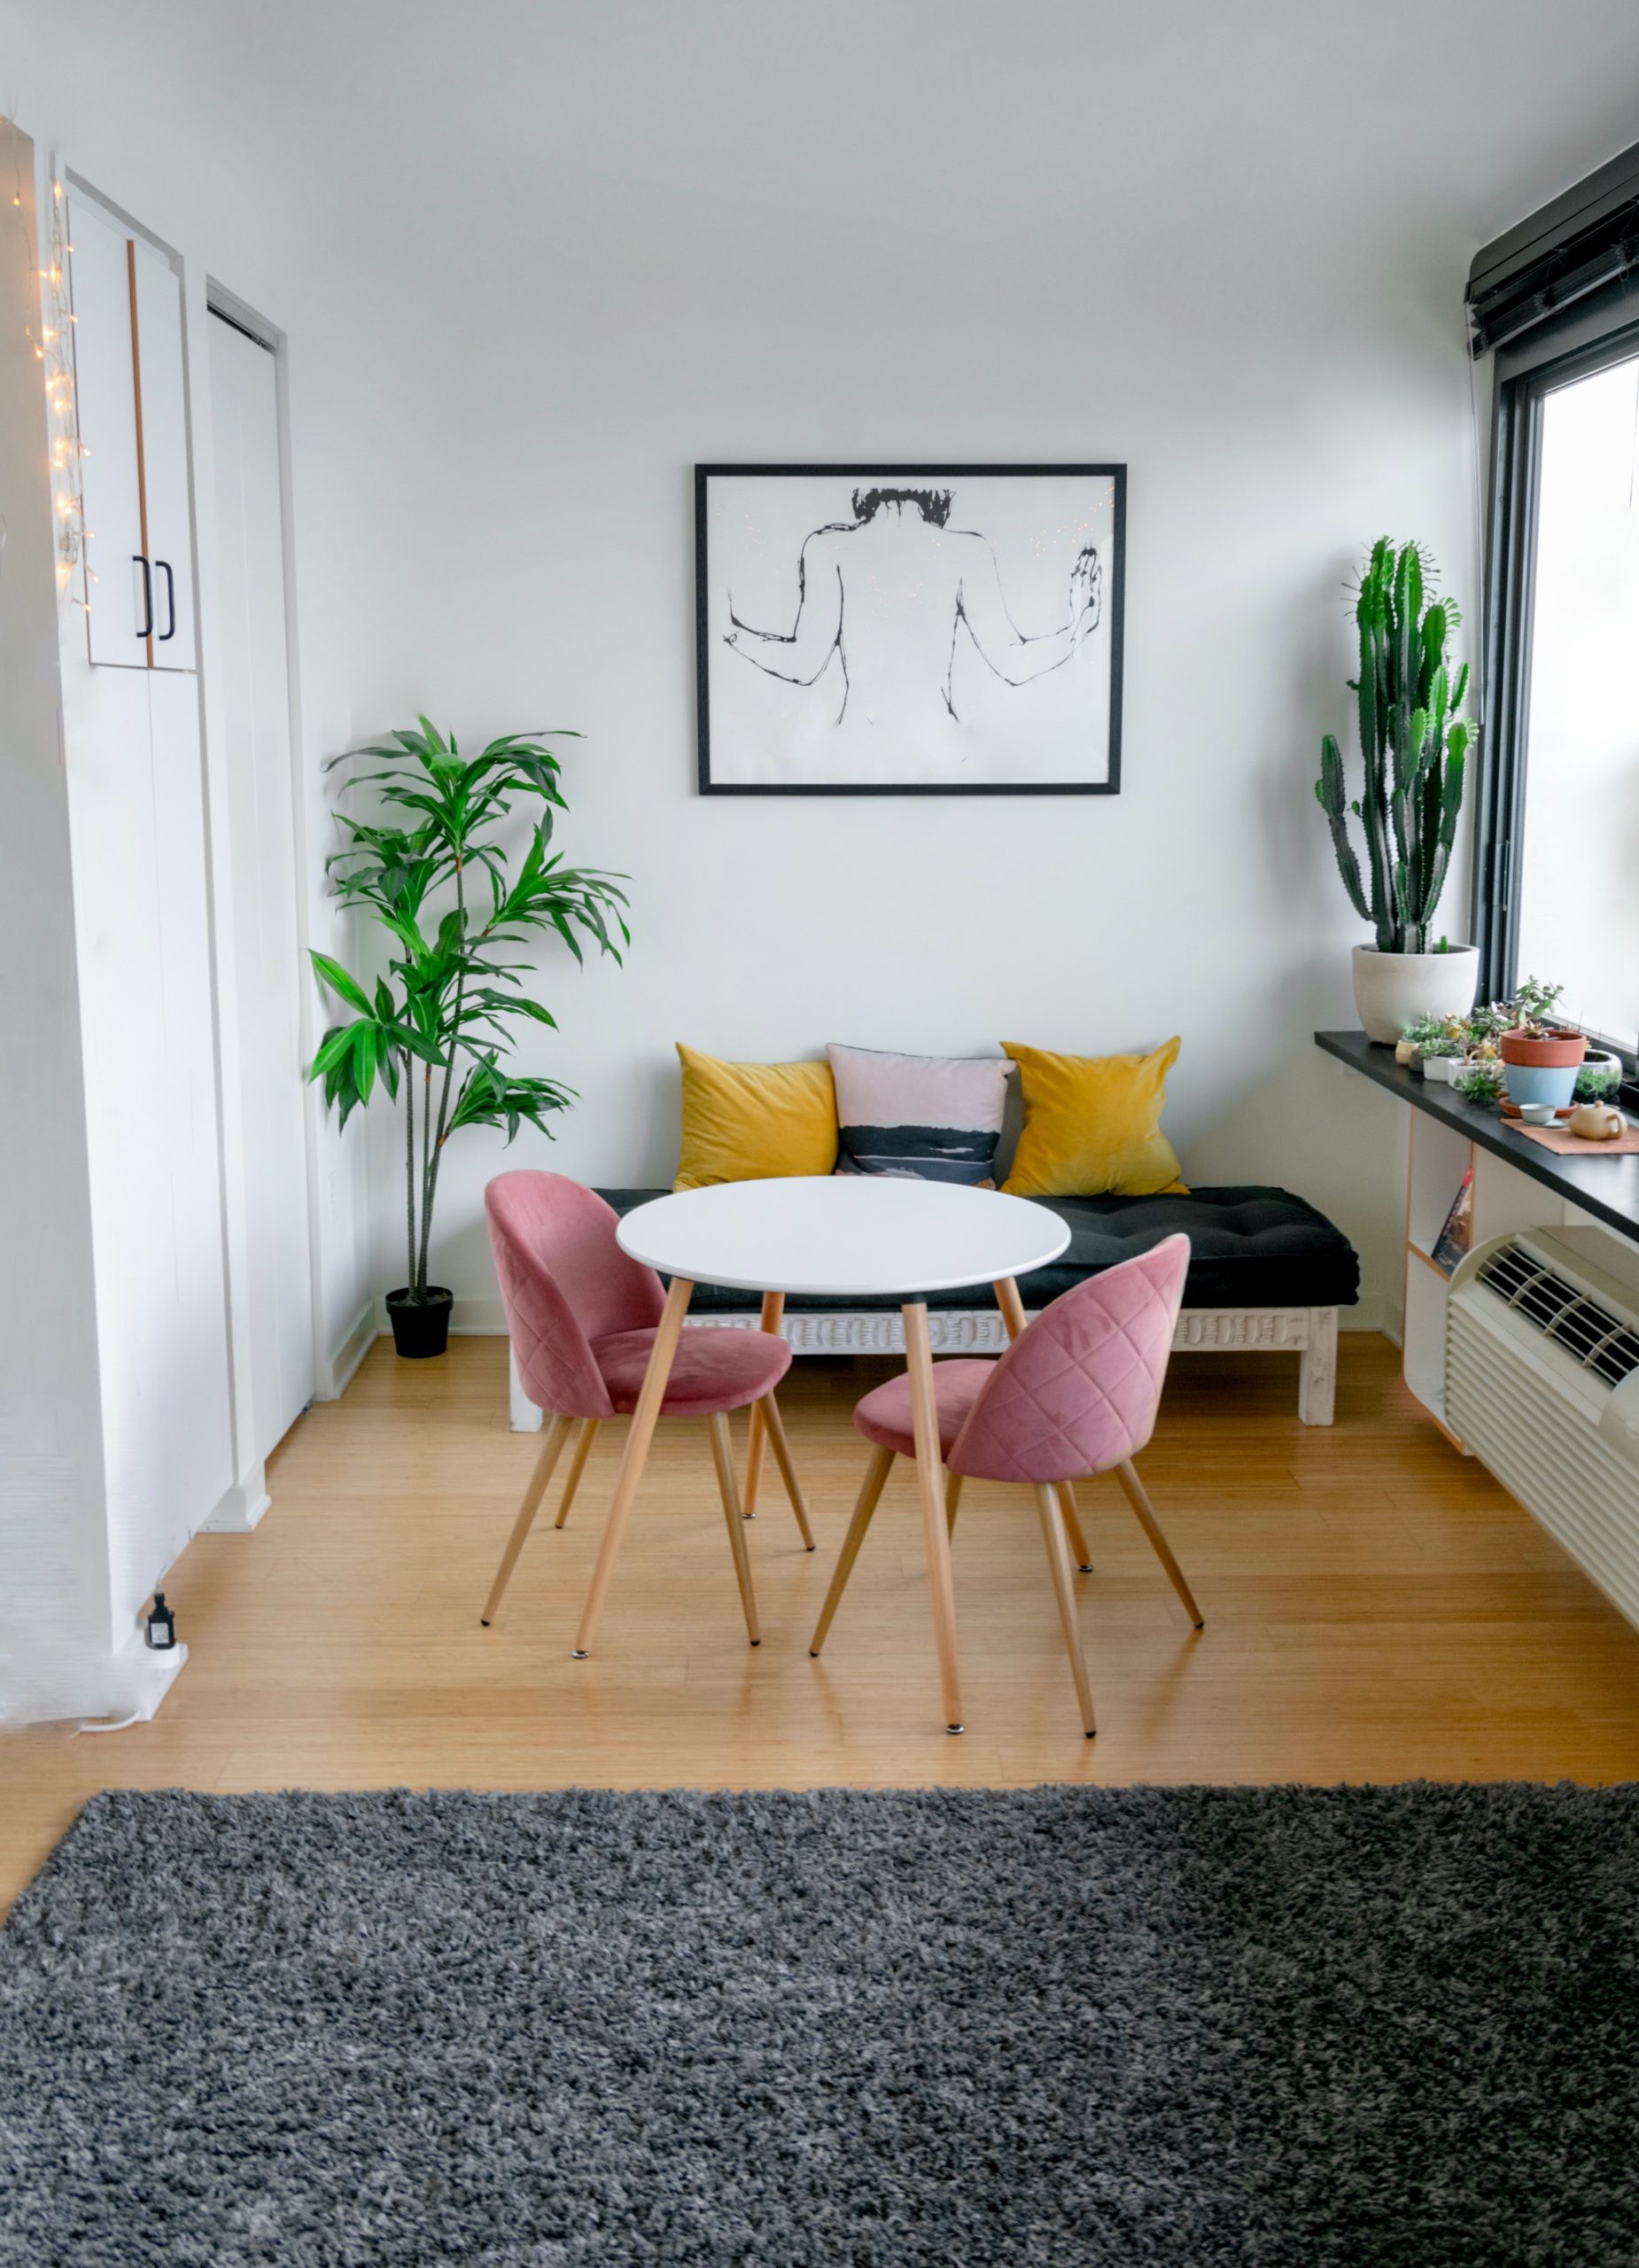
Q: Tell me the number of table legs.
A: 4